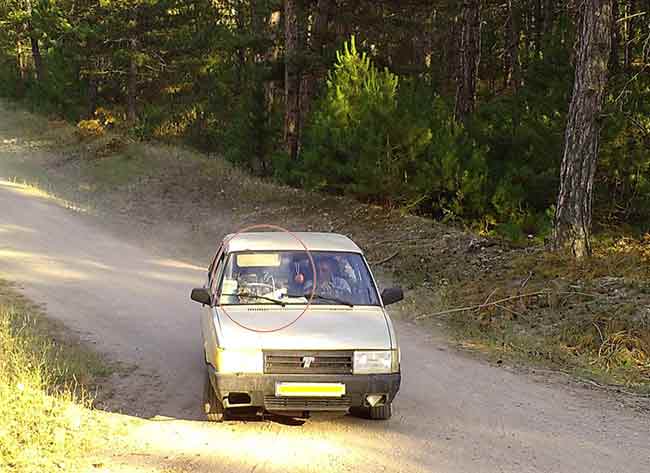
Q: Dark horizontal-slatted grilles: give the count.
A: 2